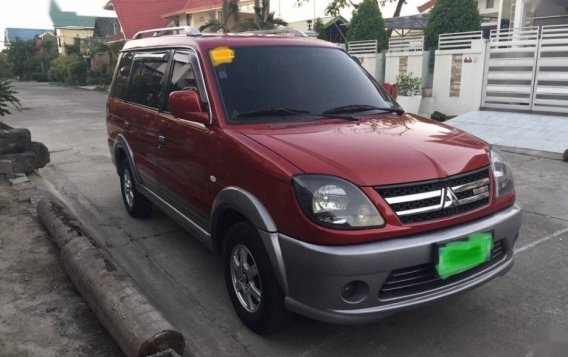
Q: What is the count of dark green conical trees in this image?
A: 2